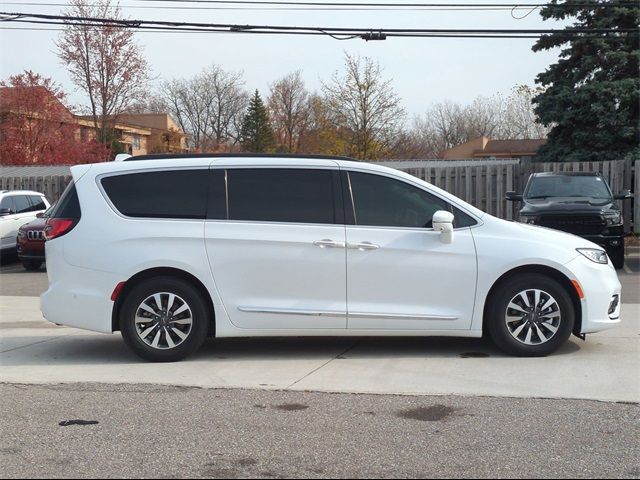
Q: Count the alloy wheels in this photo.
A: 2